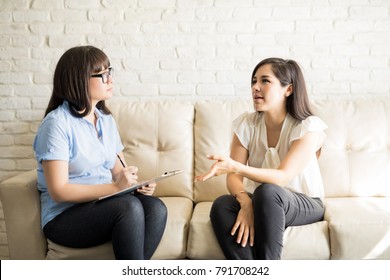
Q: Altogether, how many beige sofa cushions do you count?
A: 6